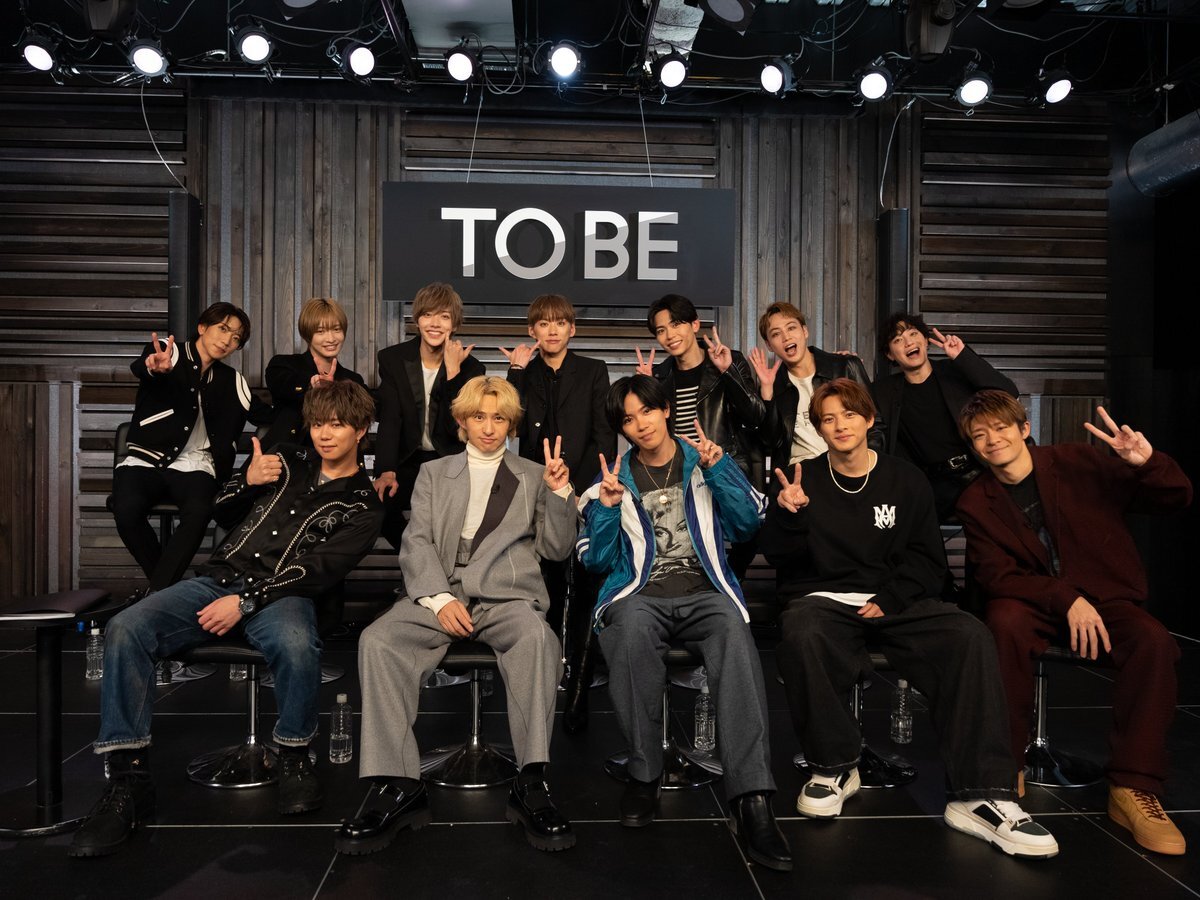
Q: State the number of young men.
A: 12